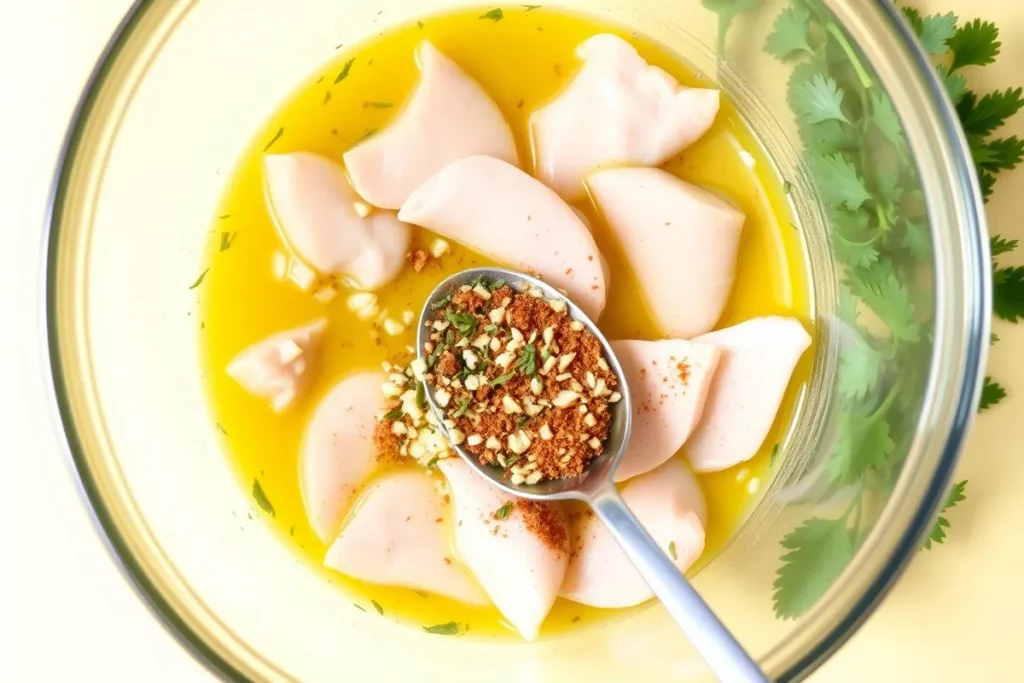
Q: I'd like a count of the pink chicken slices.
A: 12